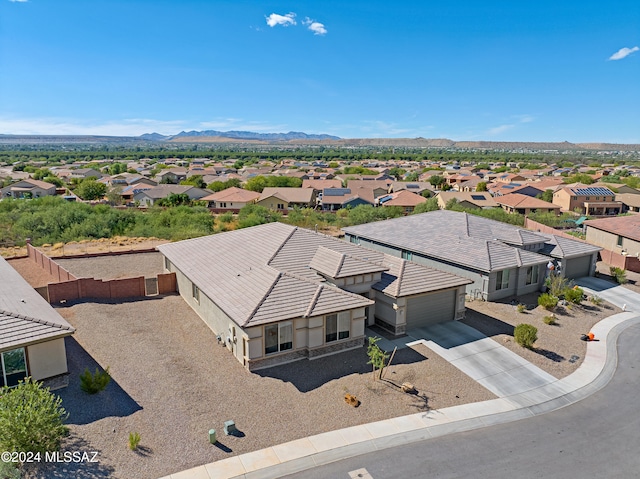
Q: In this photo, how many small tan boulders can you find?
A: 2